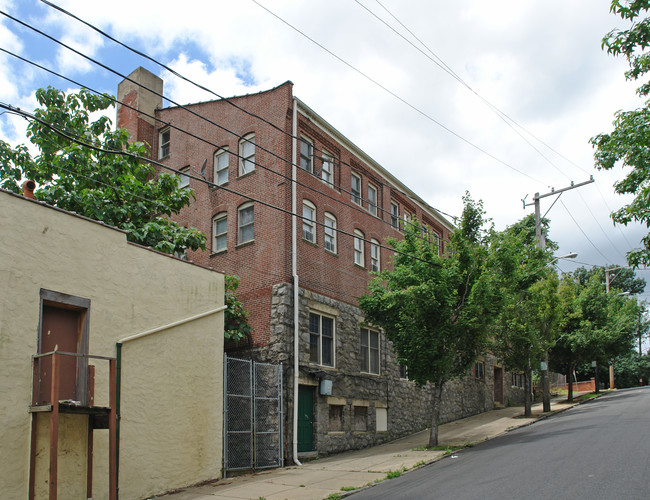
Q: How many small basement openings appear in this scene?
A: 3